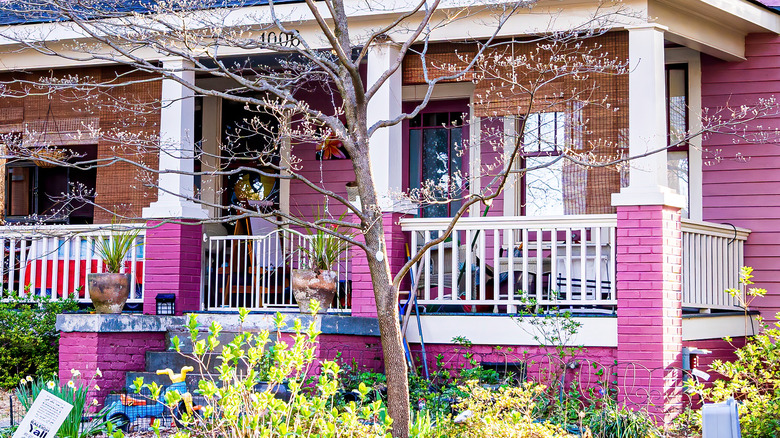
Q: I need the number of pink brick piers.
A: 3